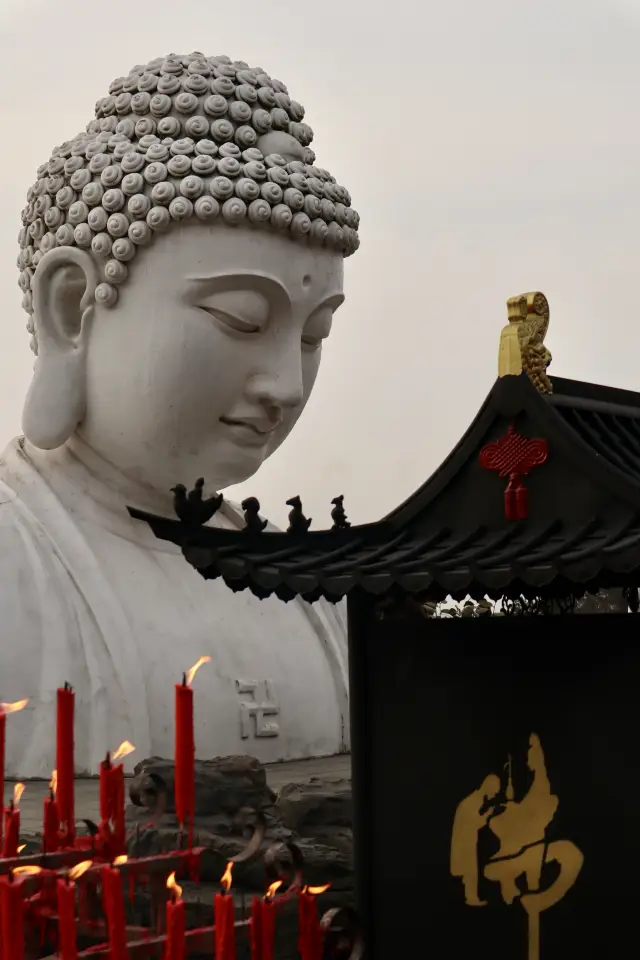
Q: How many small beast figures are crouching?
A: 4